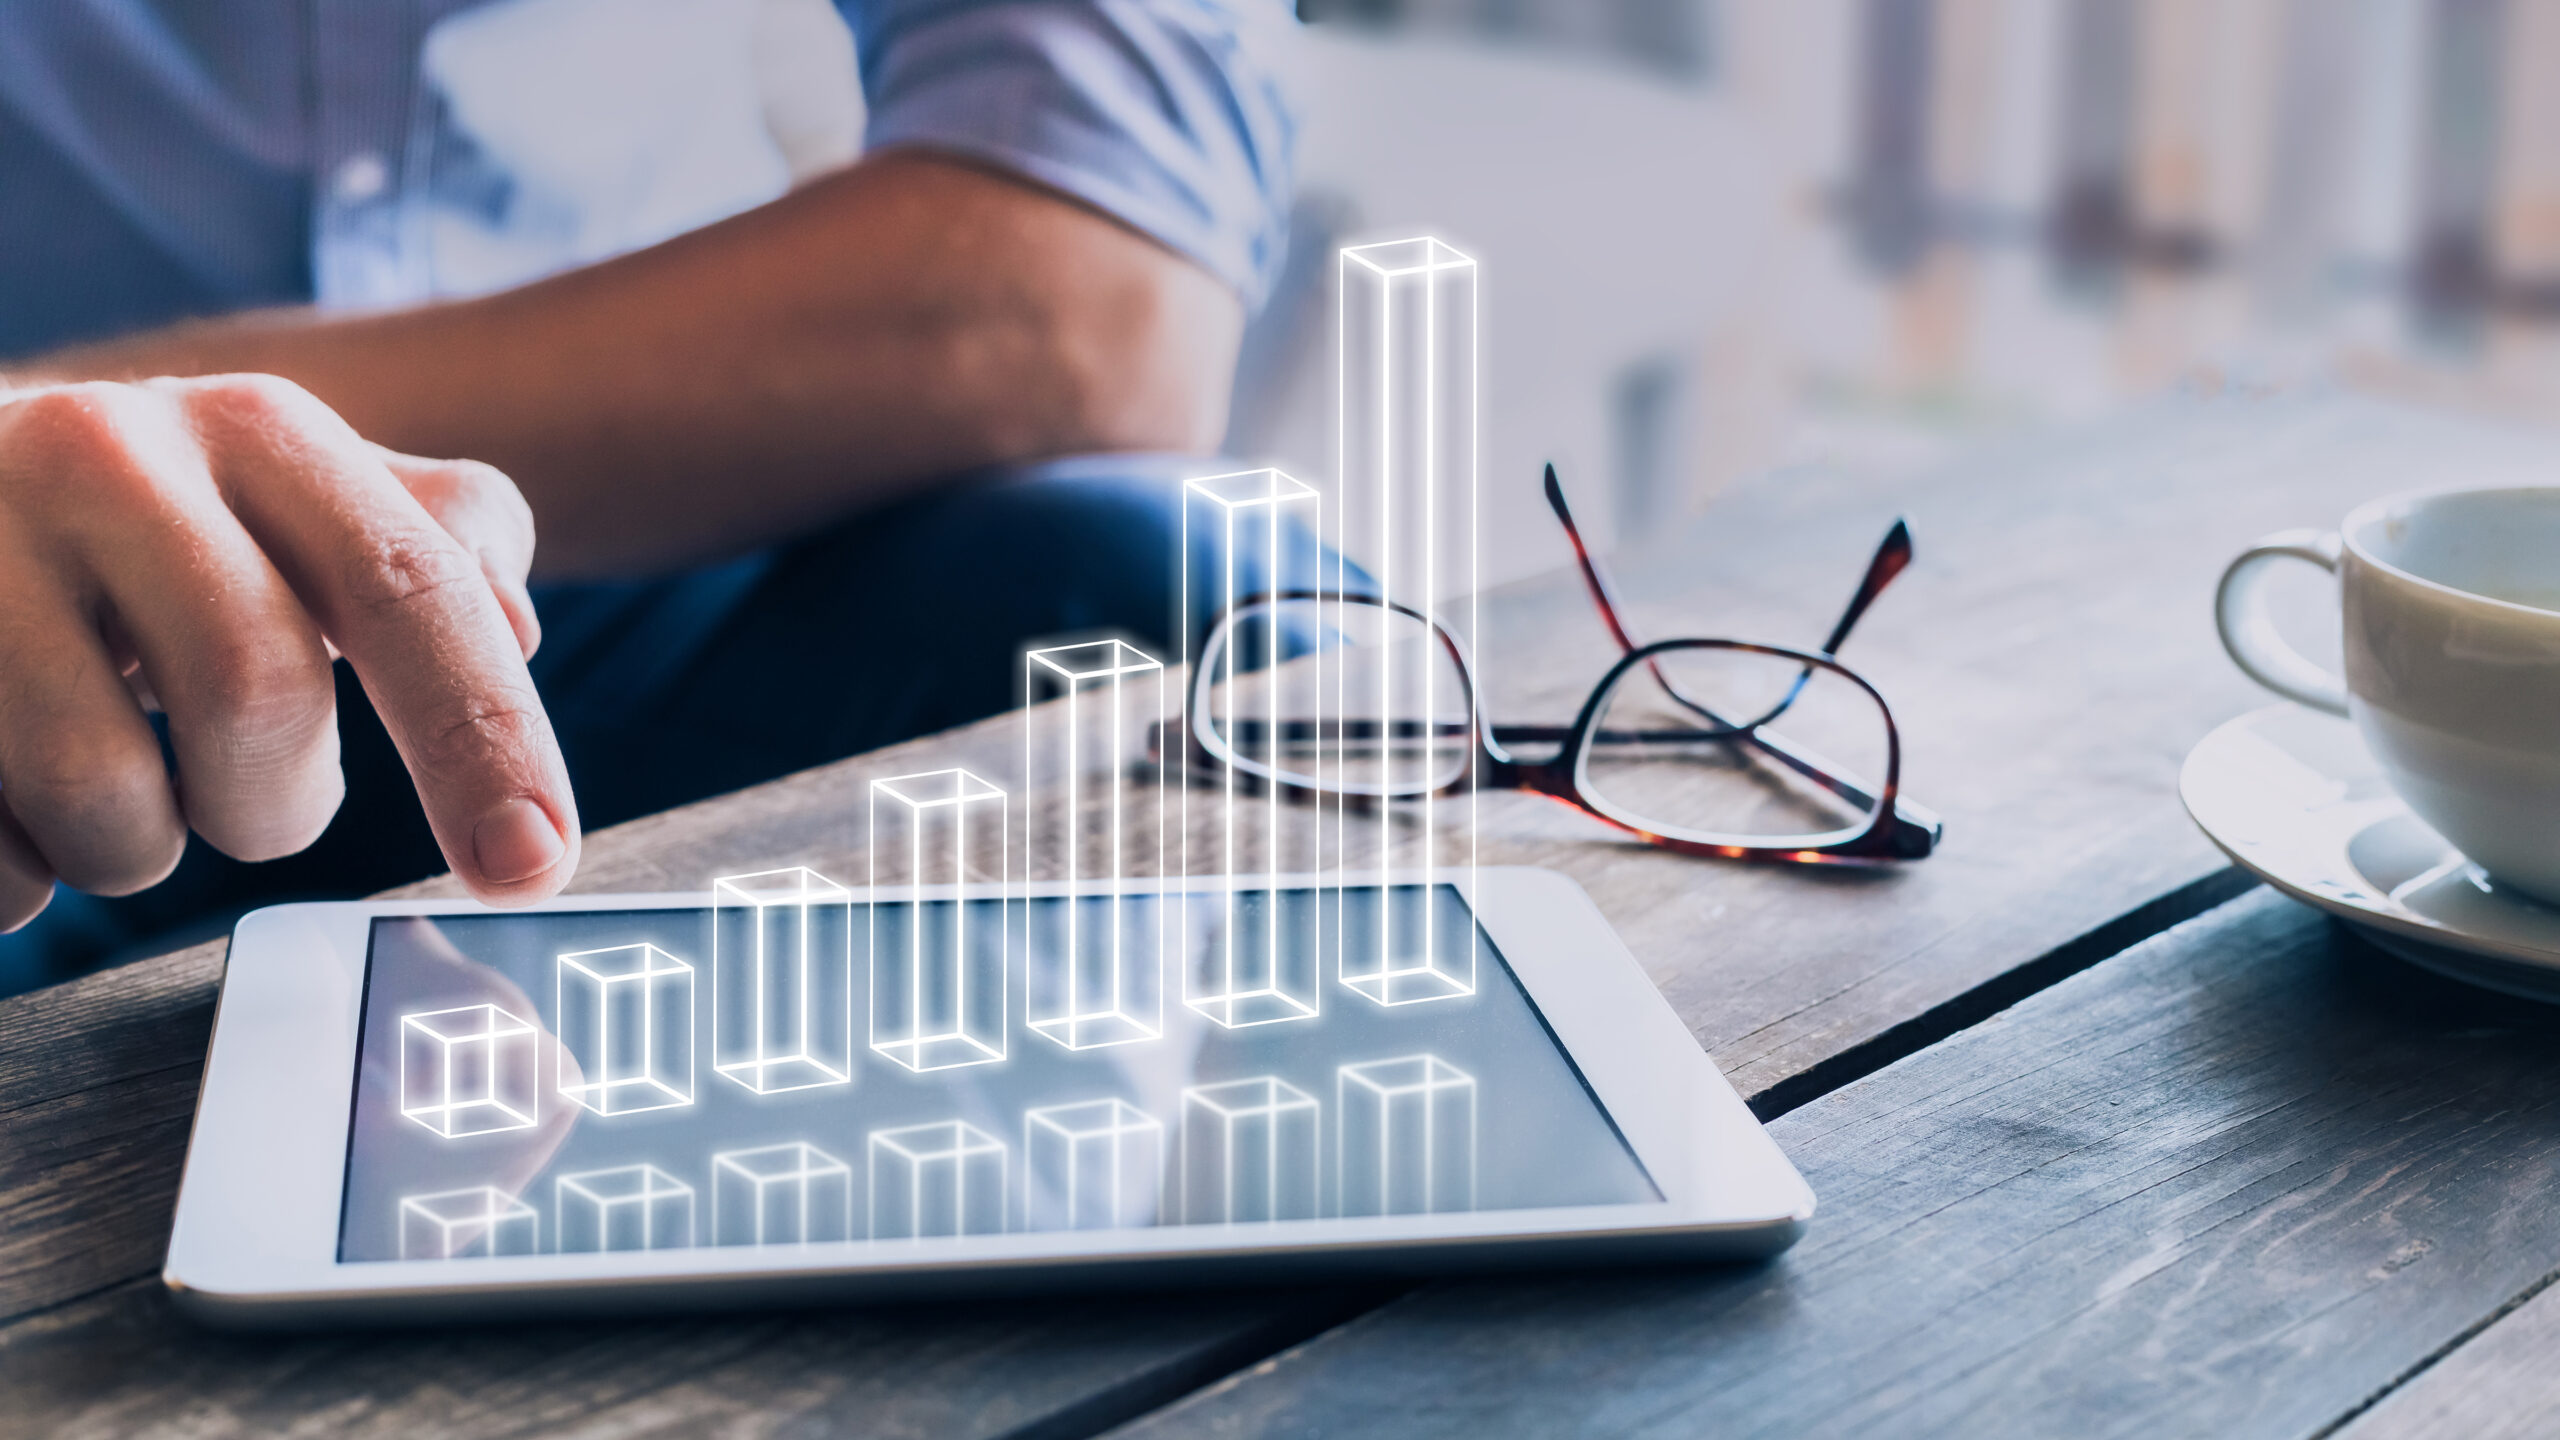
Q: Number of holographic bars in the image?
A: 7